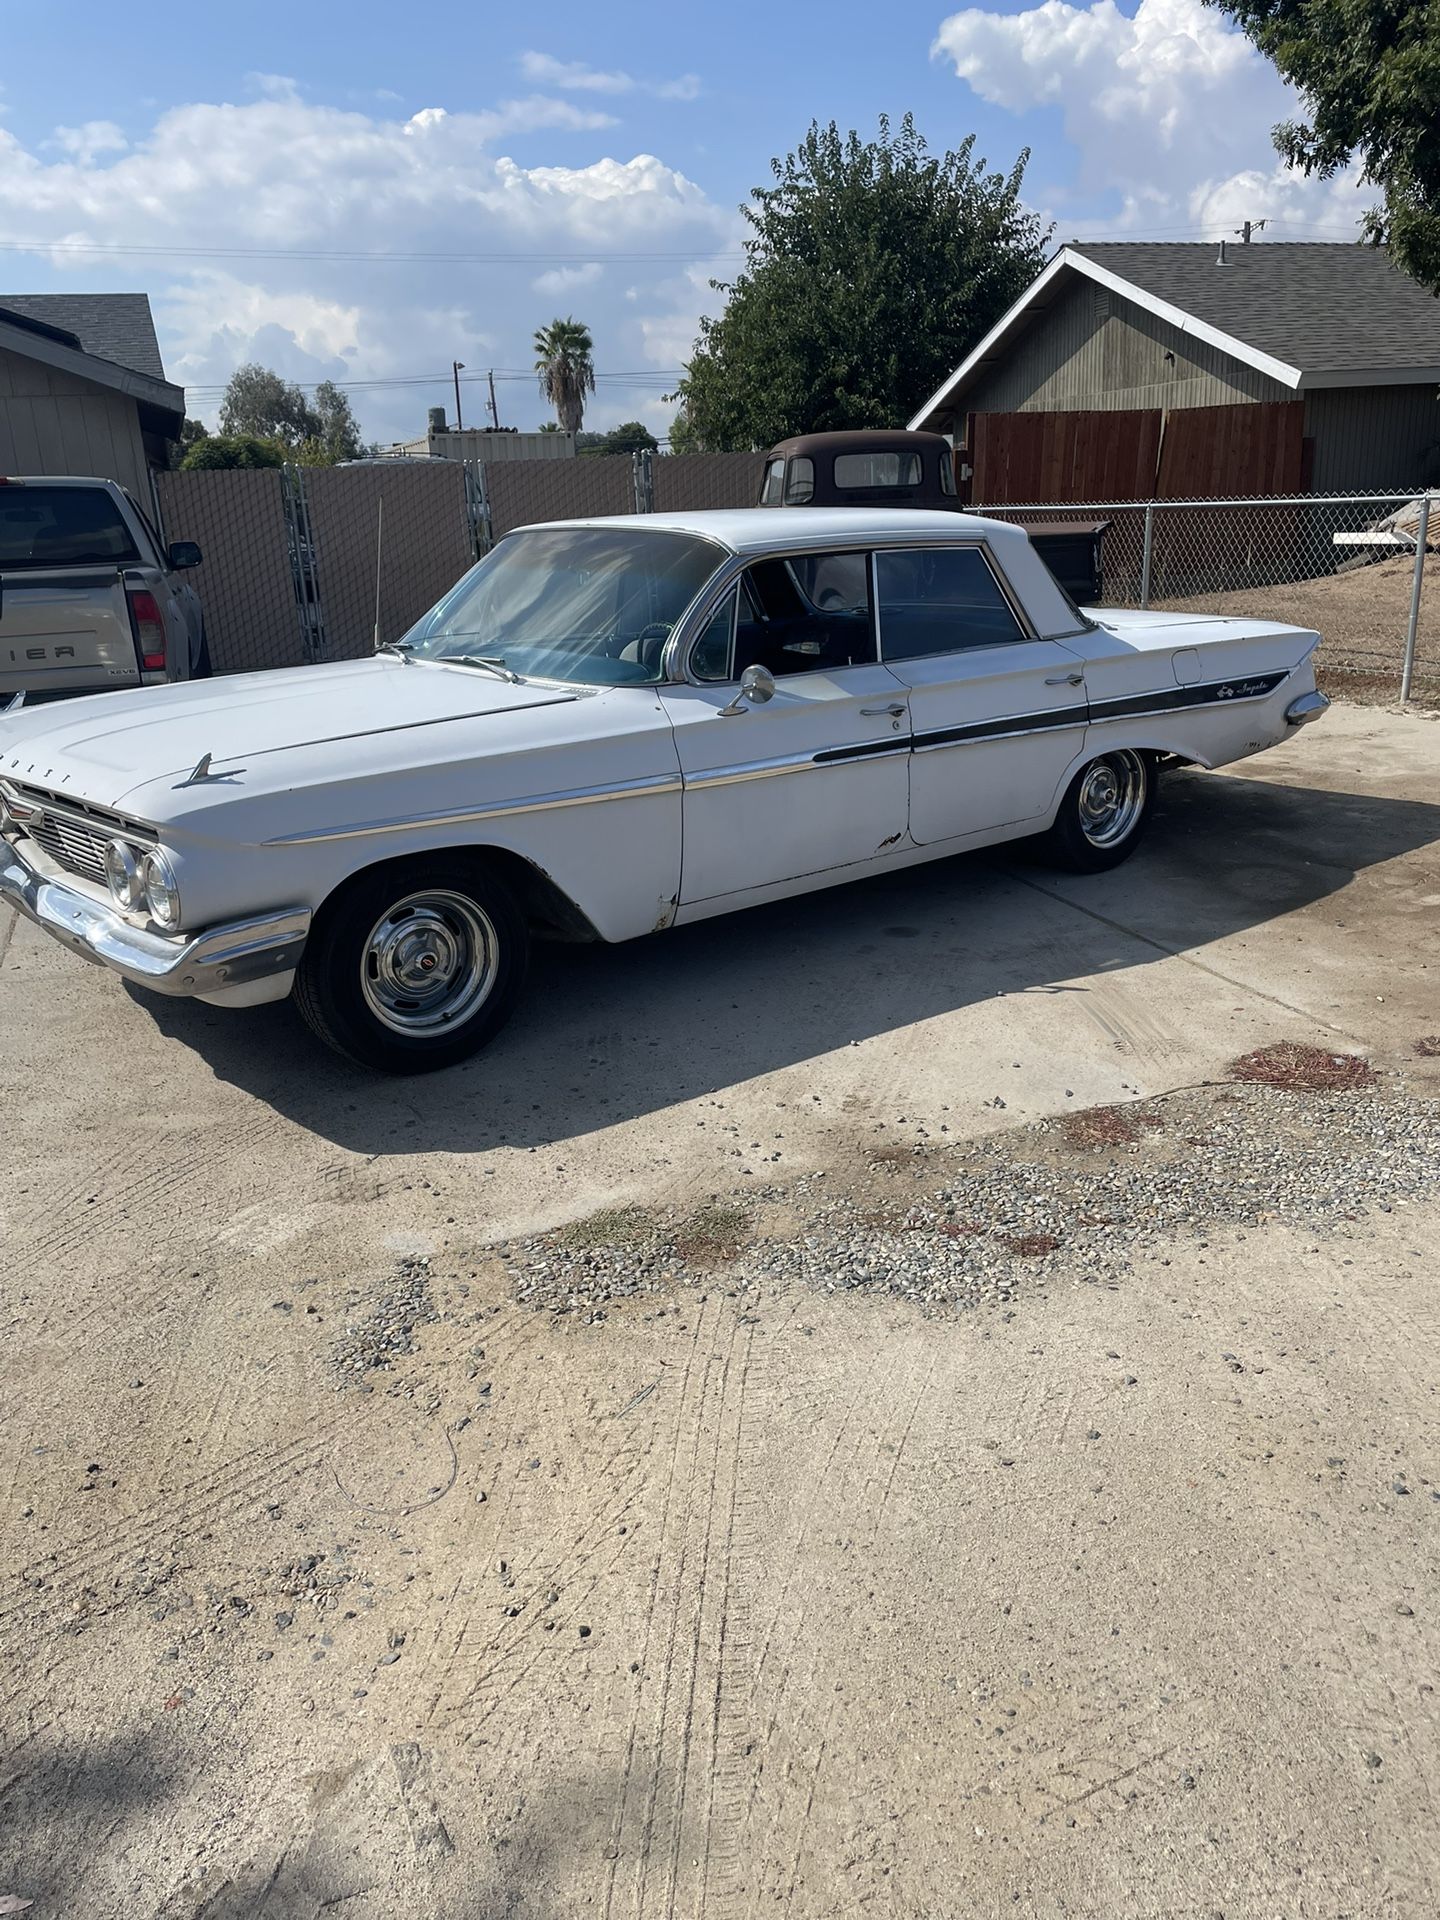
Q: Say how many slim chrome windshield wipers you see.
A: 2